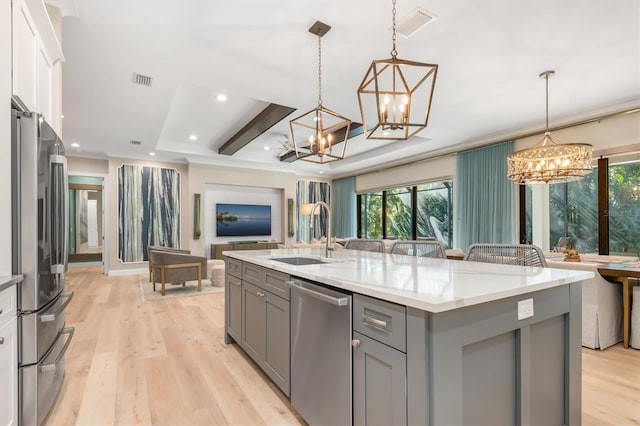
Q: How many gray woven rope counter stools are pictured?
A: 3